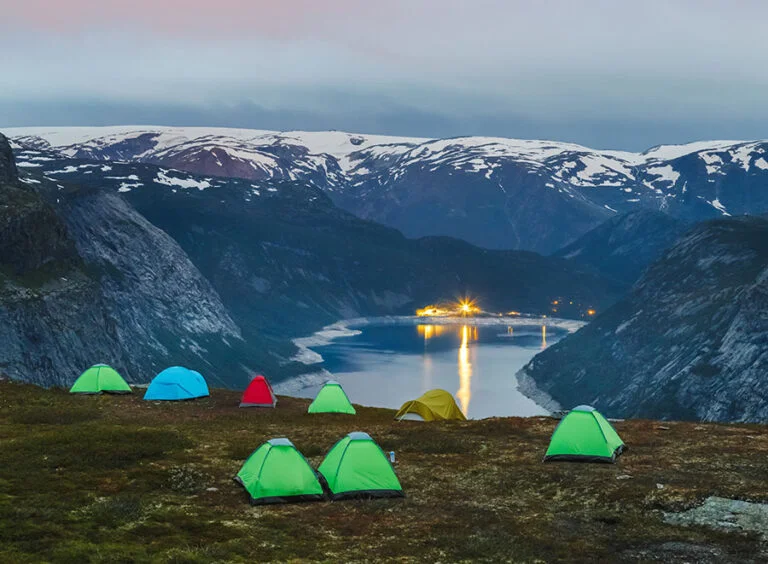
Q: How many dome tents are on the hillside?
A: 8